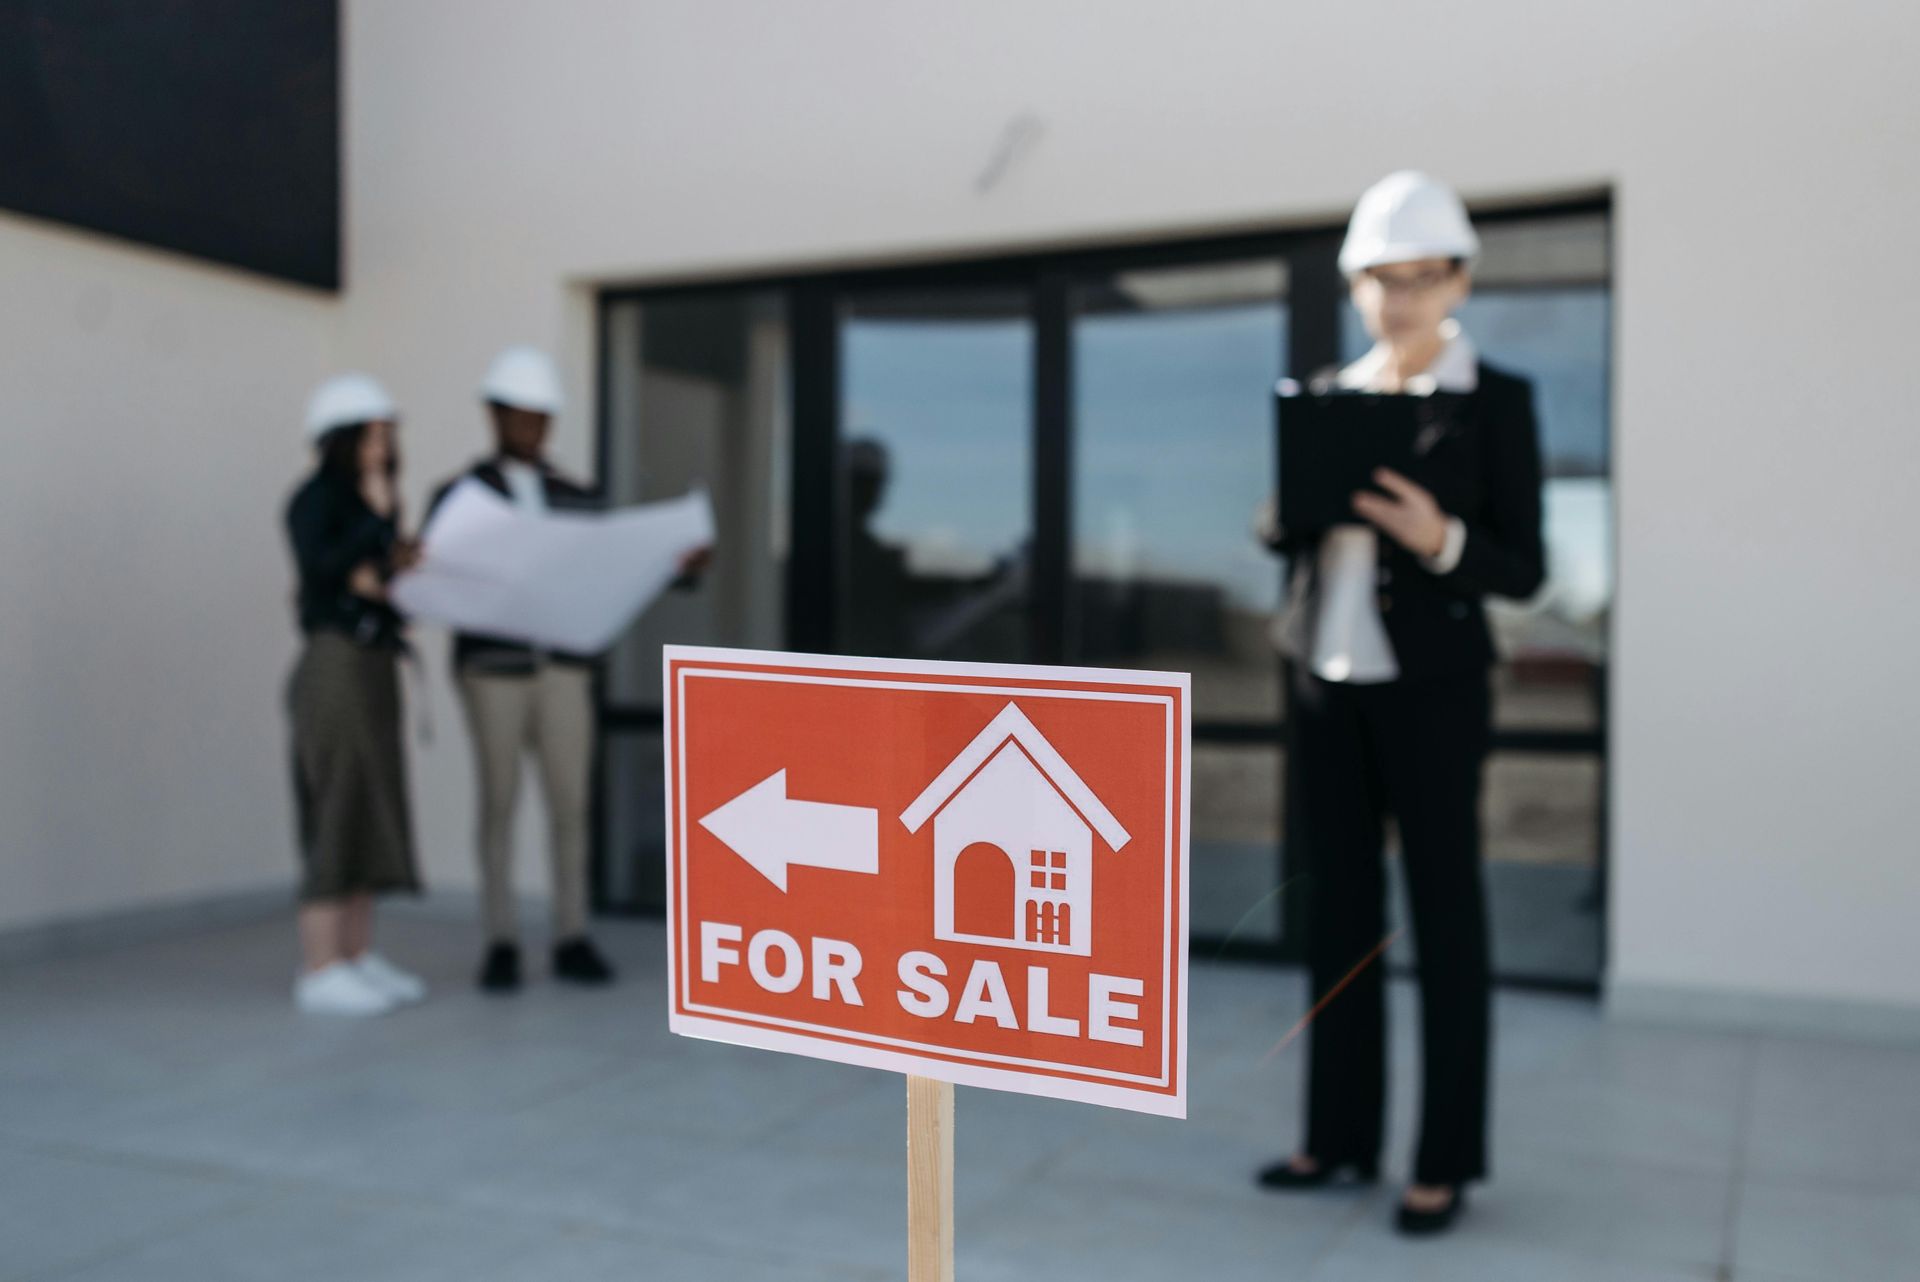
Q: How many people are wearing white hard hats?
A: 3